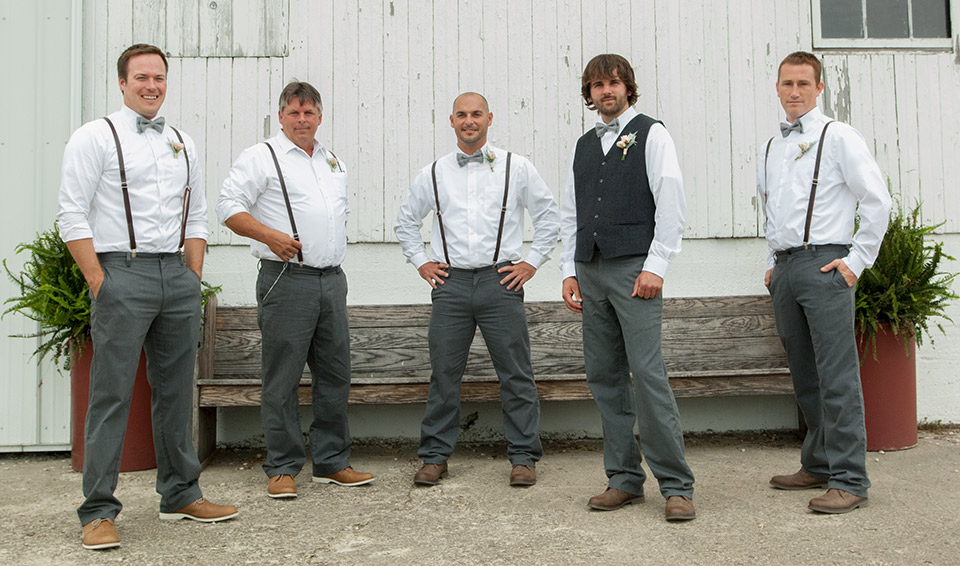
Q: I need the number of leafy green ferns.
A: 2